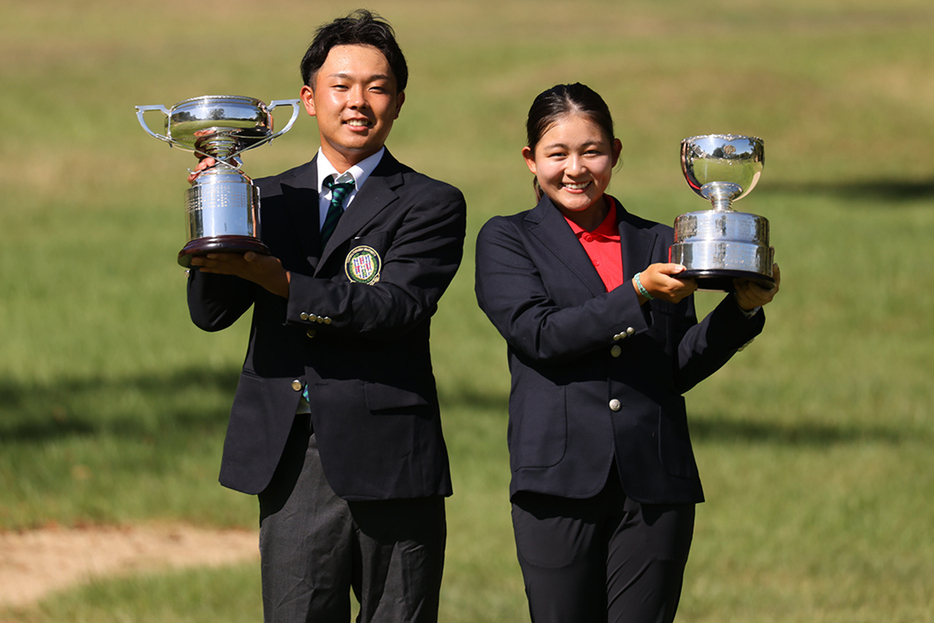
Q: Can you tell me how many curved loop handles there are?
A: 2